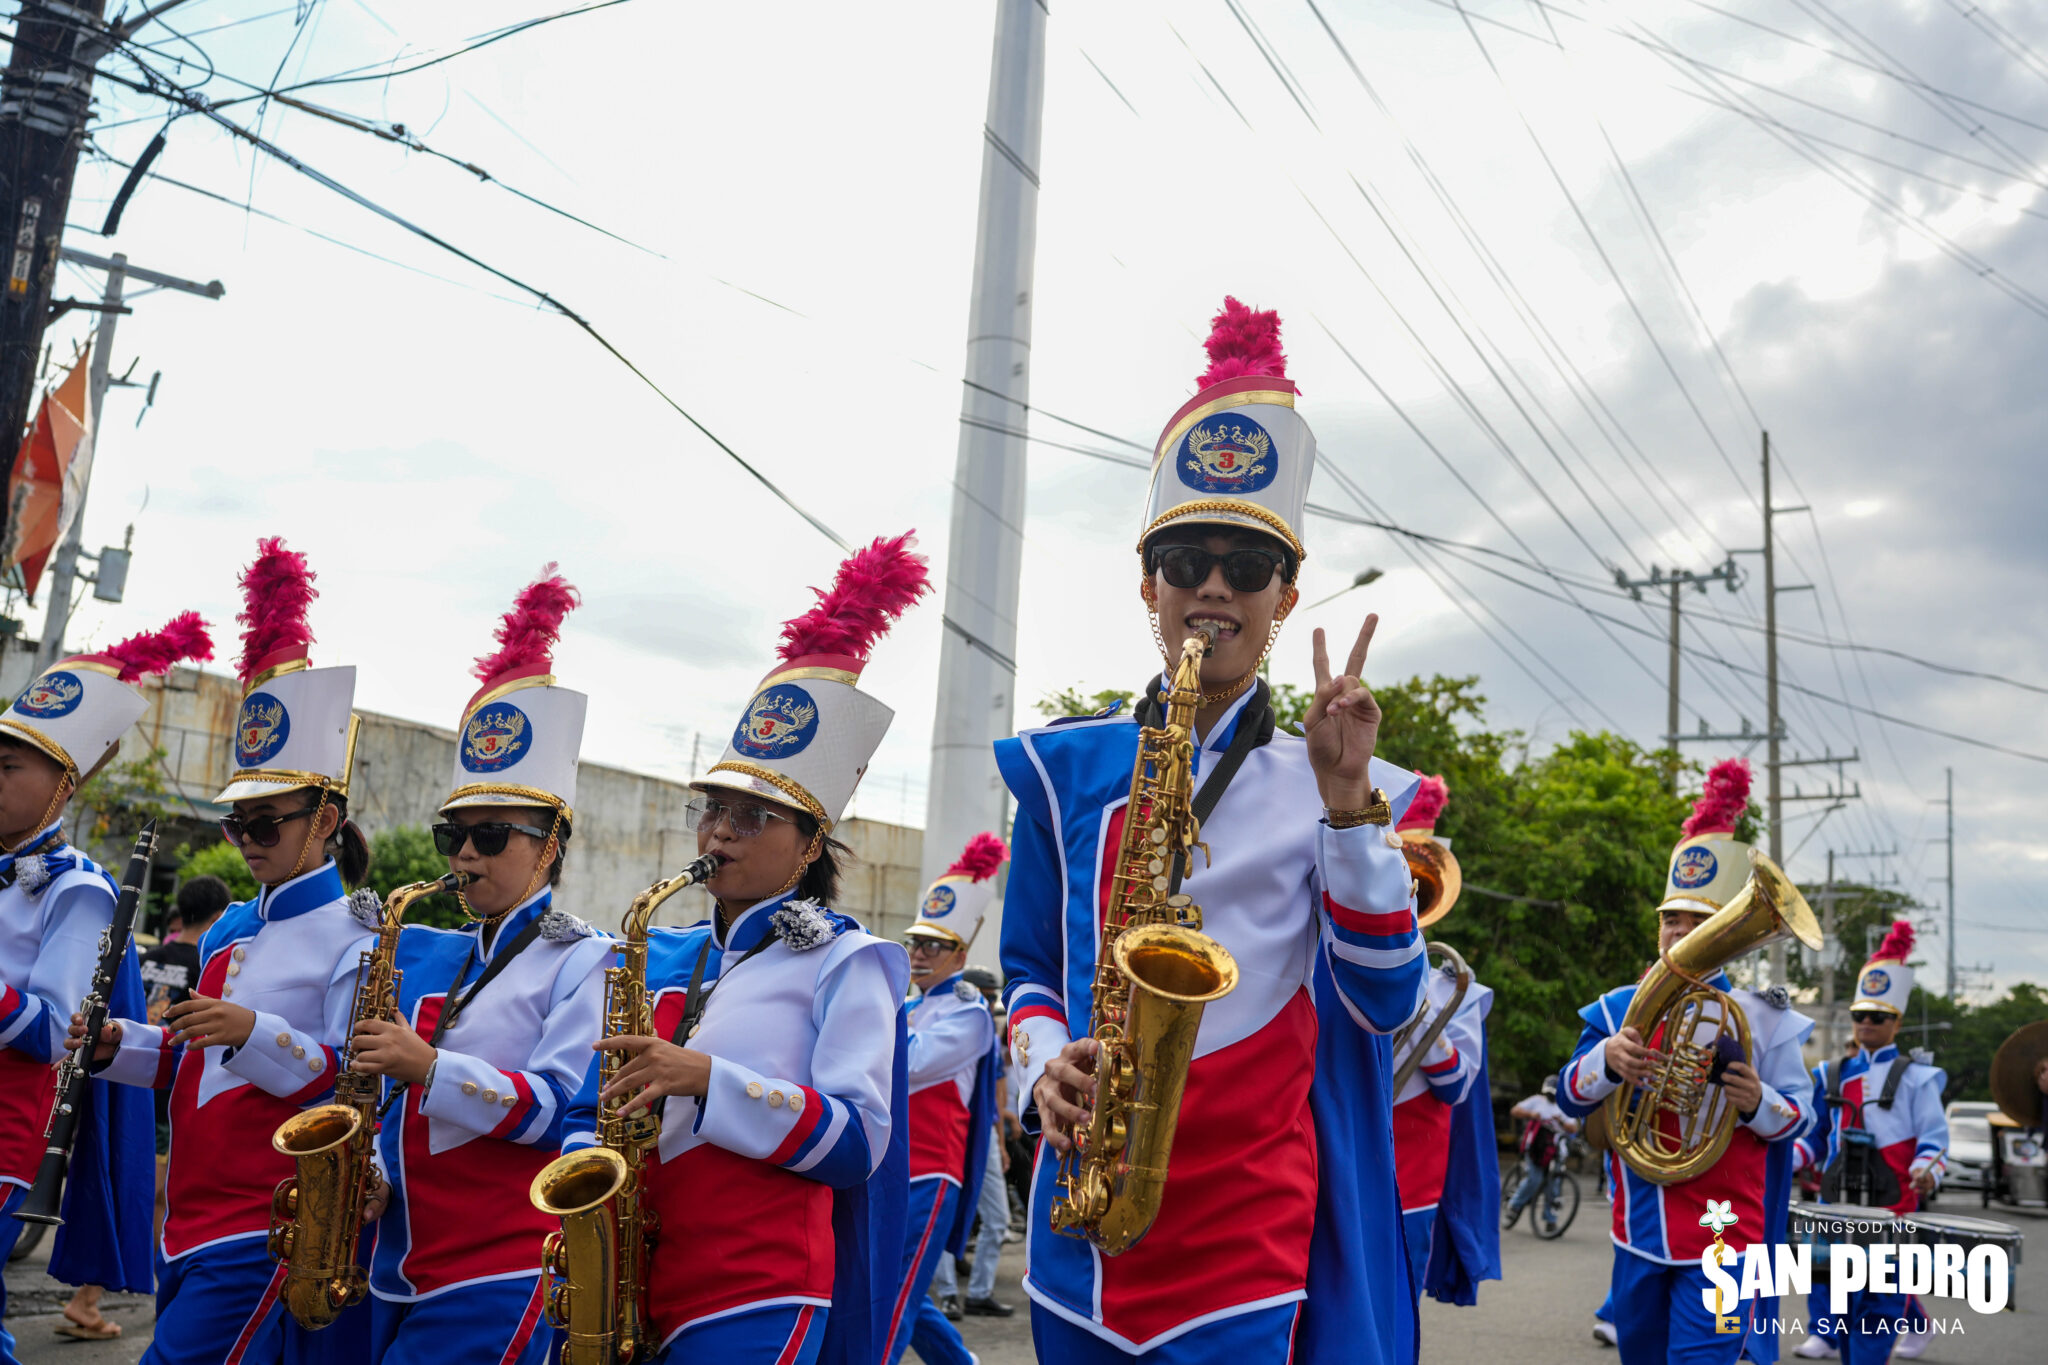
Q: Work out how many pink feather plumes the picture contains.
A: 9